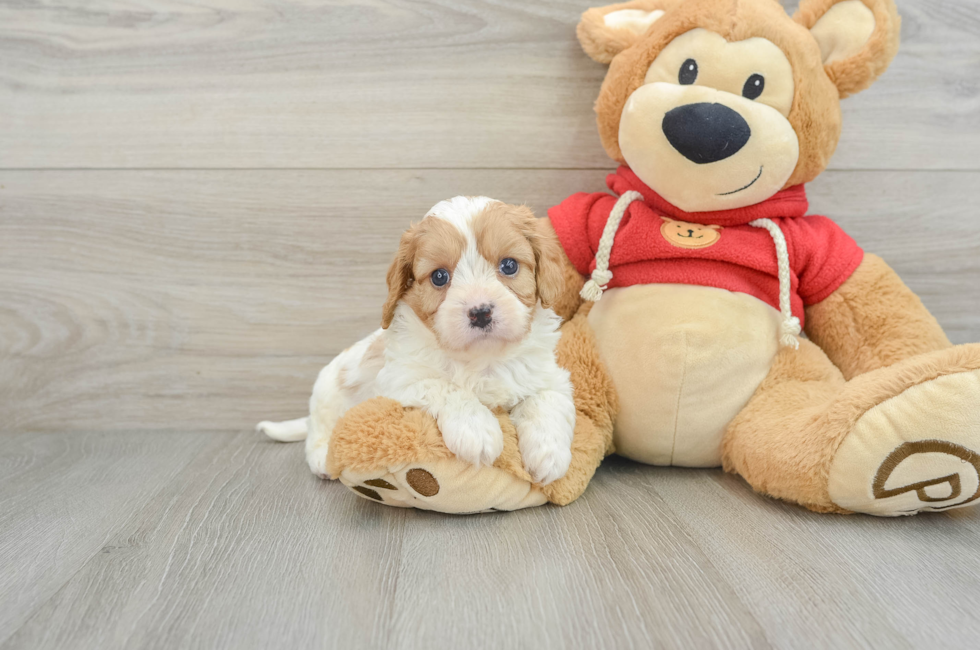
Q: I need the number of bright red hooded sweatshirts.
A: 1